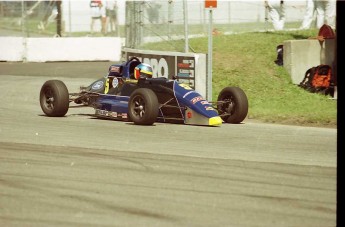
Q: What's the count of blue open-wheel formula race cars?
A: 1